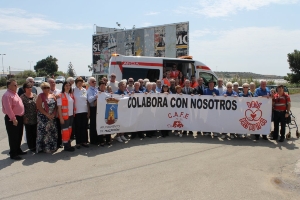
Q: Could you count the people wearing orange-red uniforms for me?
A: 6